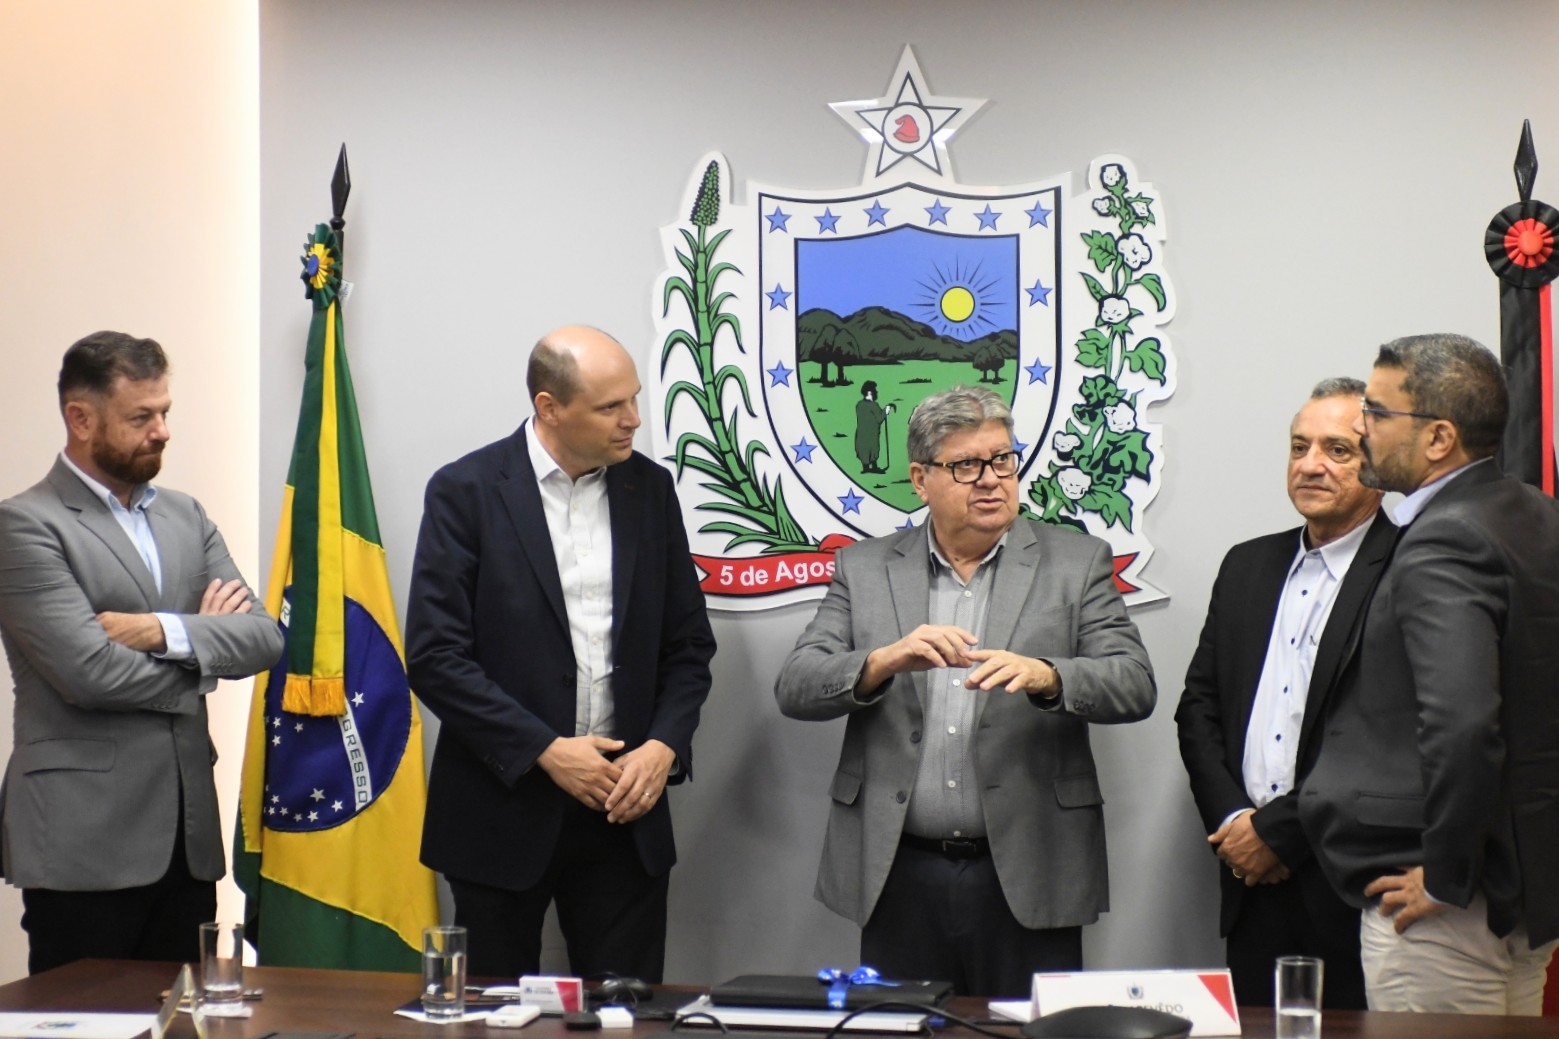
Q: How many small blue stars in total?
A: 14